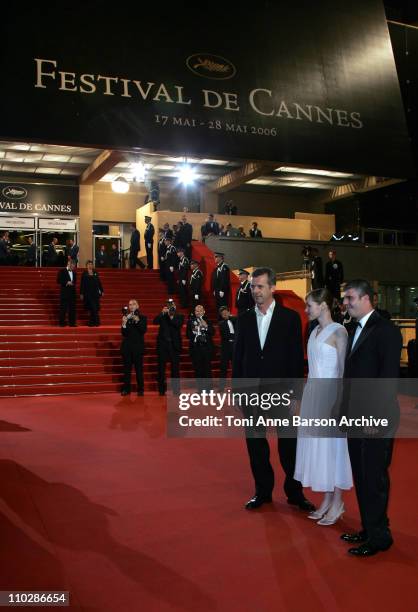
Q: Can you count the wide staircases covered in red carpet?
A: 1